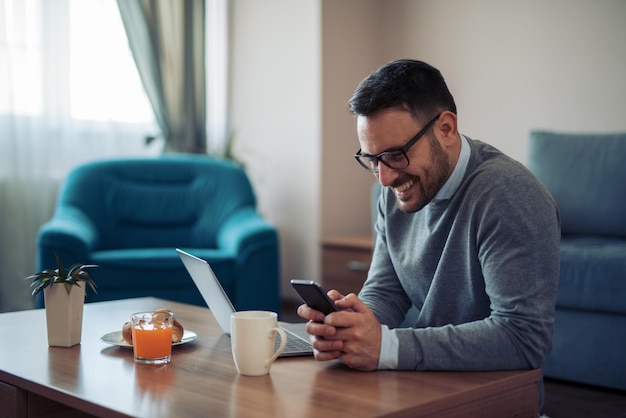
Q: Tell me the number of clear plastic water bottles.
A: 0